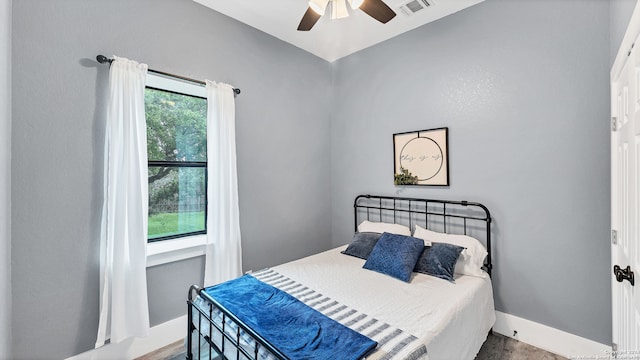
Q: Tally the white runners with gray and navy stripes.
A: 1